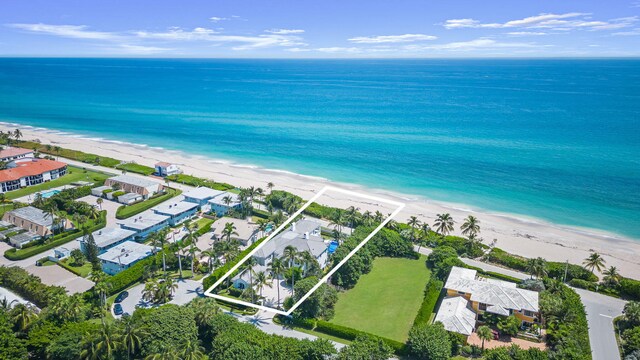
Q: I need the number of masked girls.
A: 0